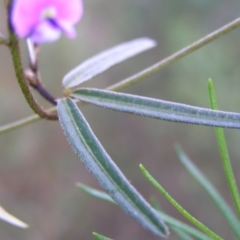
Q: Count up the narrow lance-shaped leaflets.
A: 3